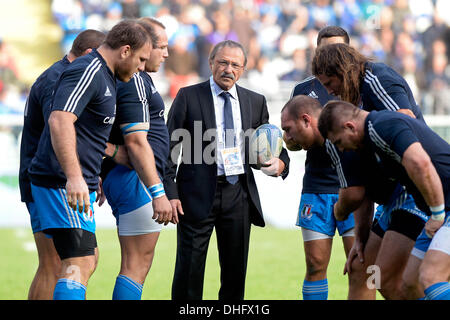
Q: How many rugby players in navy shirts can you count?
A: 7